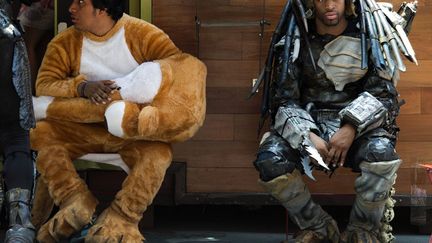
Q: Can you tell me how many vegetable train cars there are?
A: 0